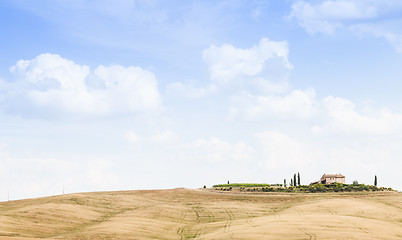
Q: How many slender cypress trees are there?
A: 5